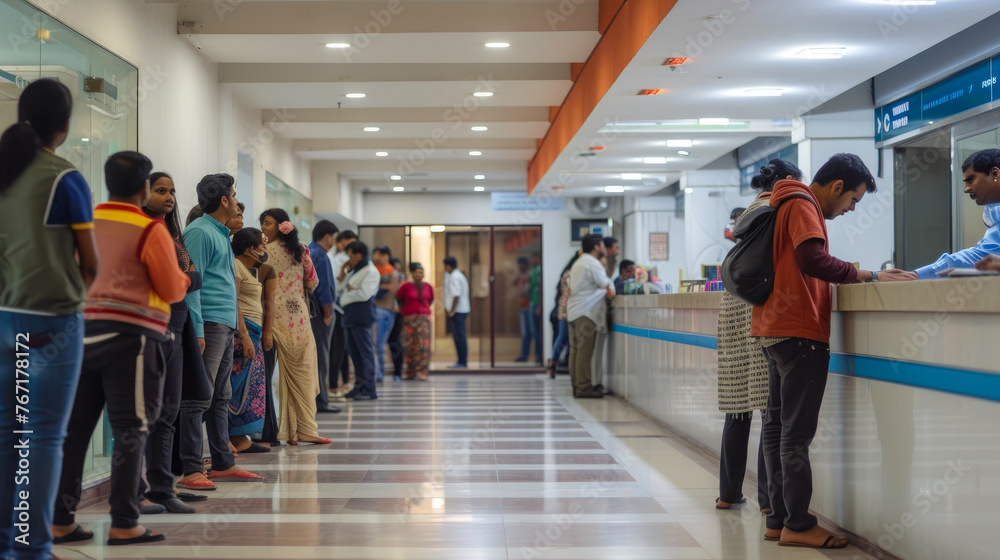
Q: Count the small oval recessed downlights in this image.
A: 12